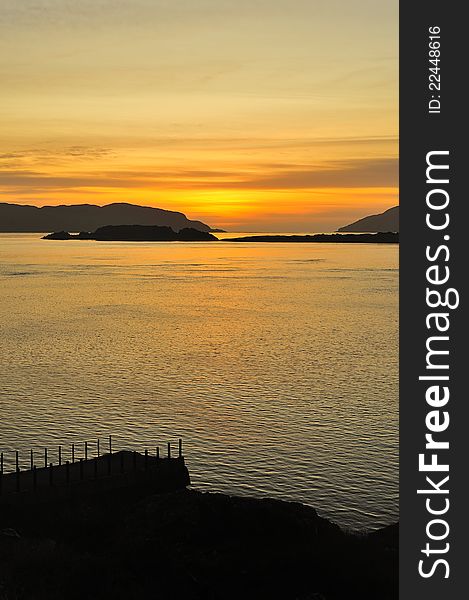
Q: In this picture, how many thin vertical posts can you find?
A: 13